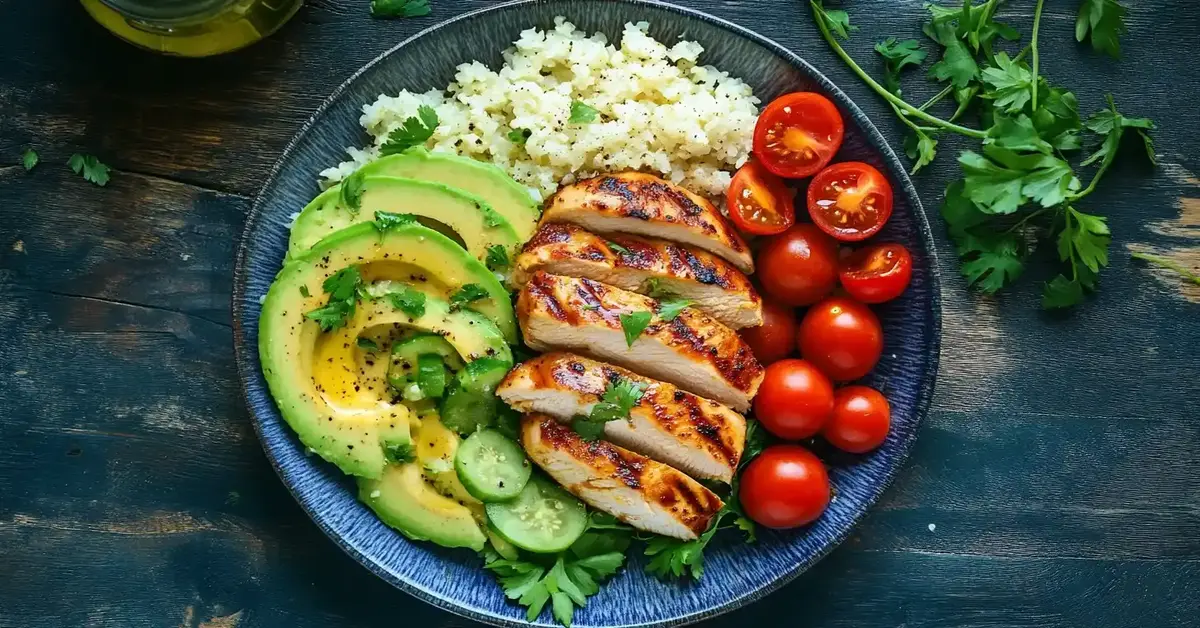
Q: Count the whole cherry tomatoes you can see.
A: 6